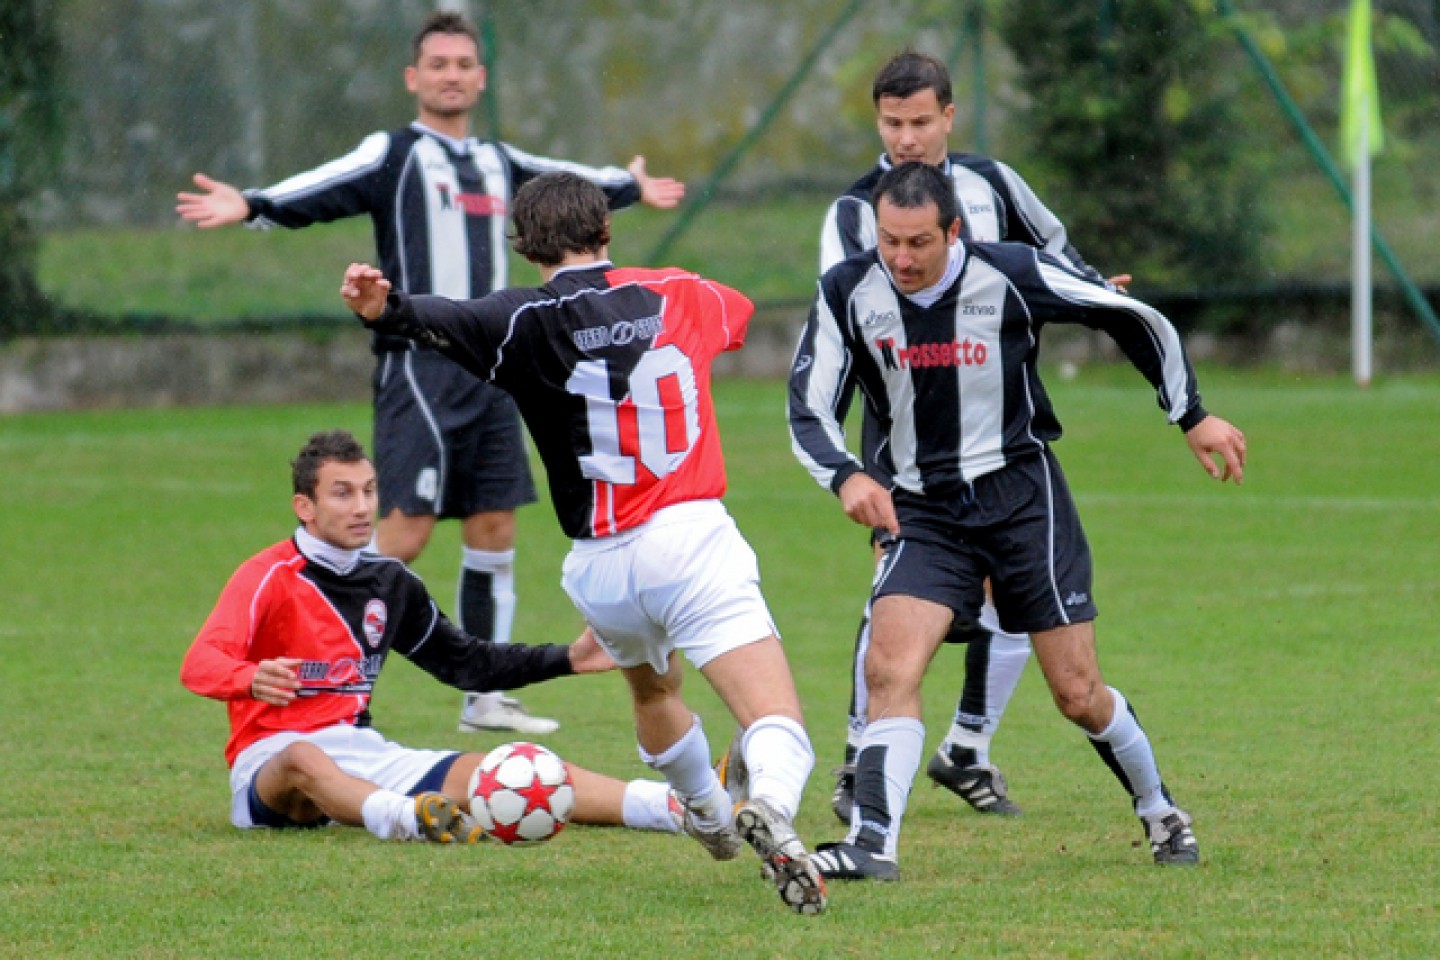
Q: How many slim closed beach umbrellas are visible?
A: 0